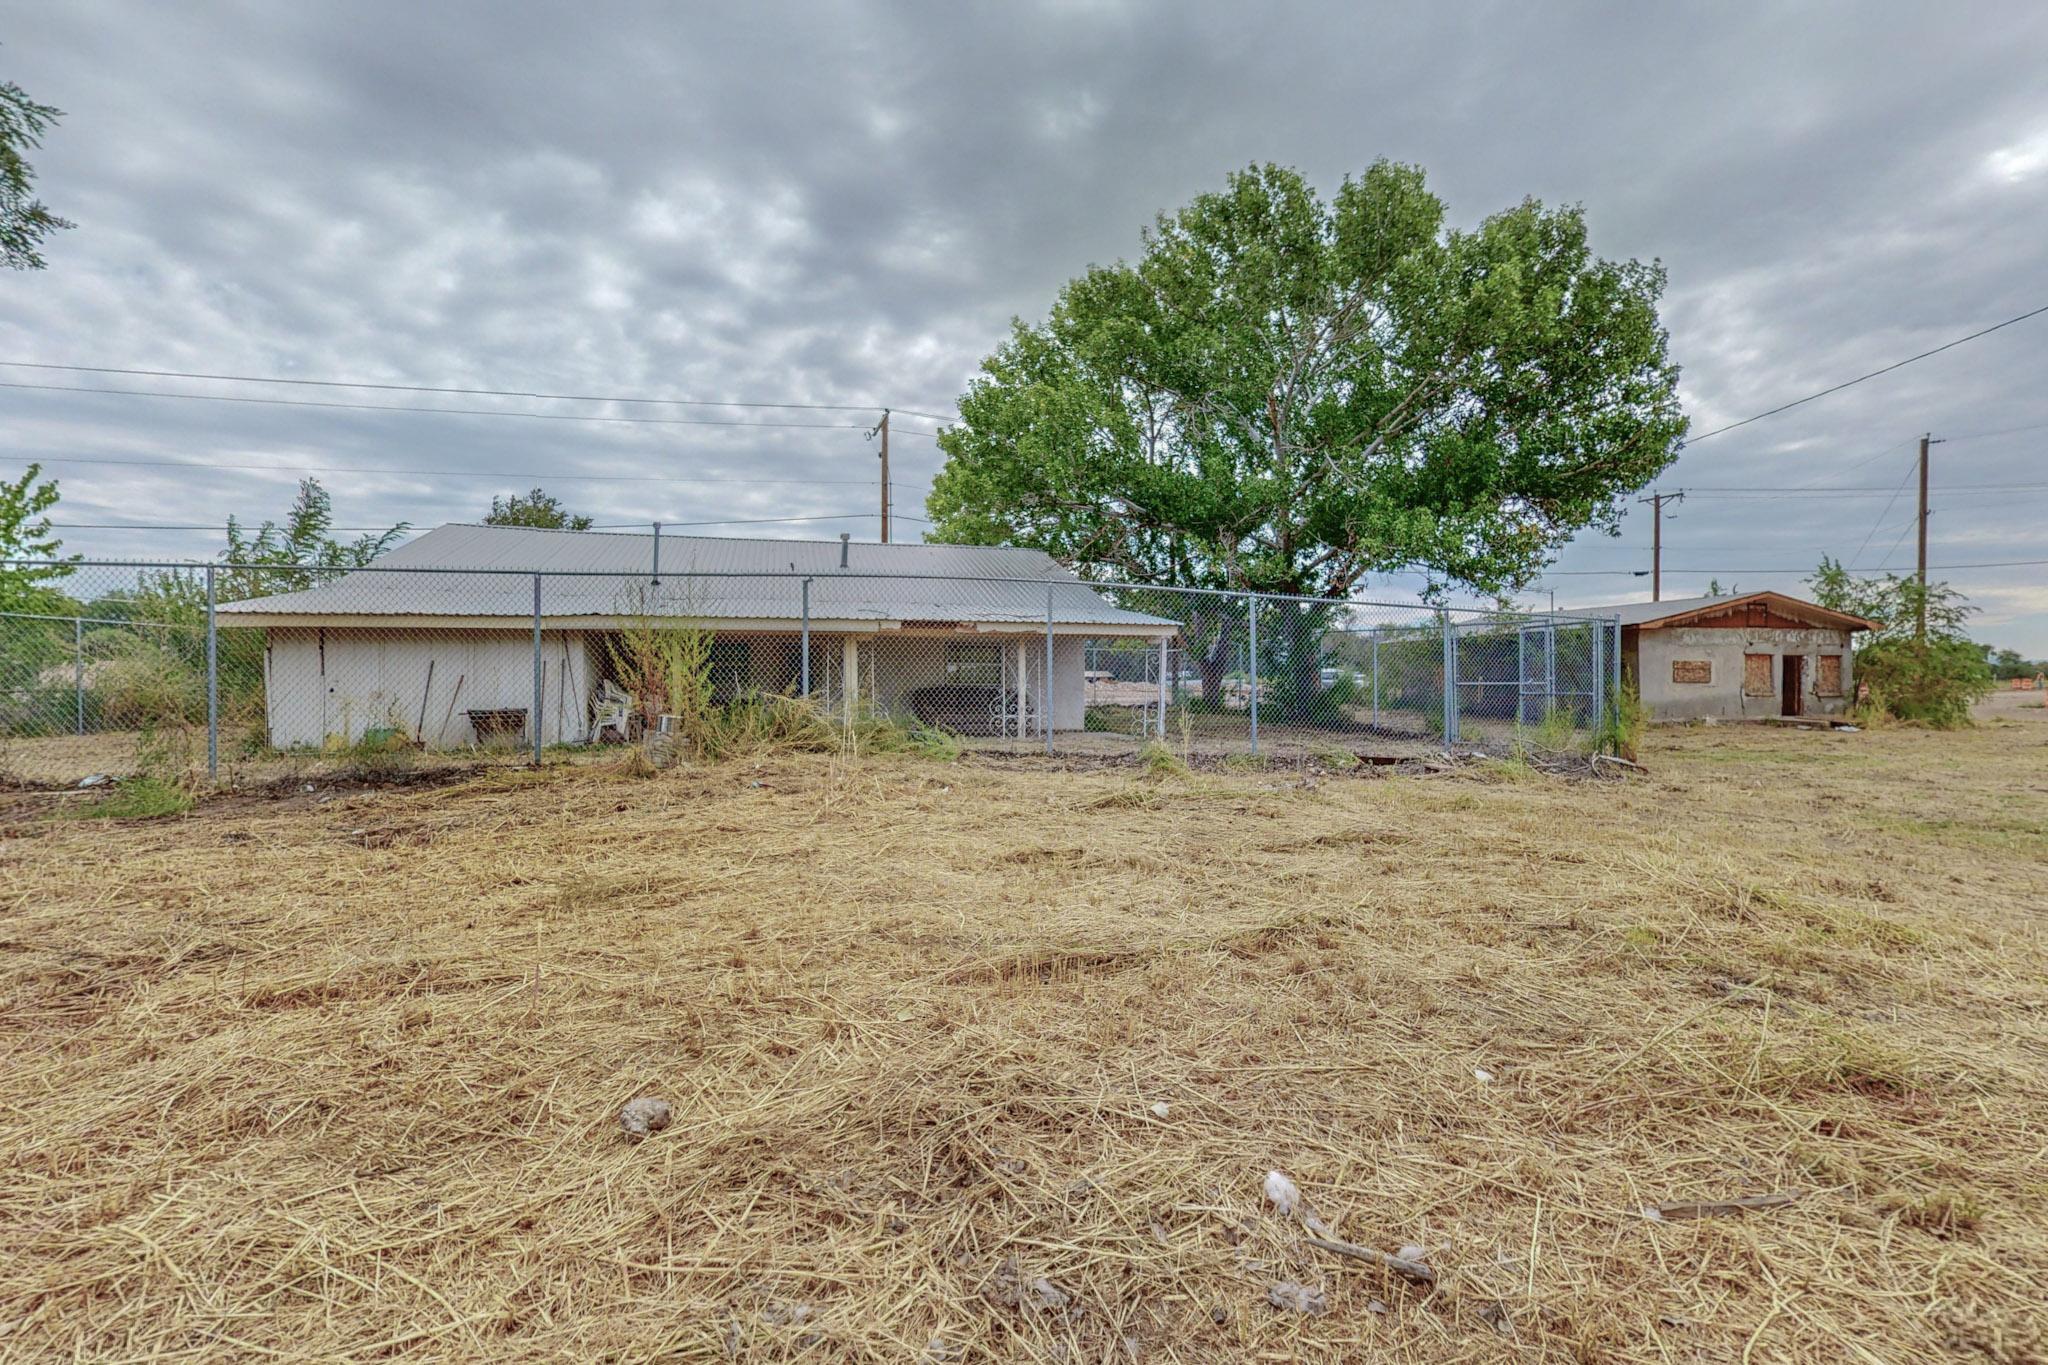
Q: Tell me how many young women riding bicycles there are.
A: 0